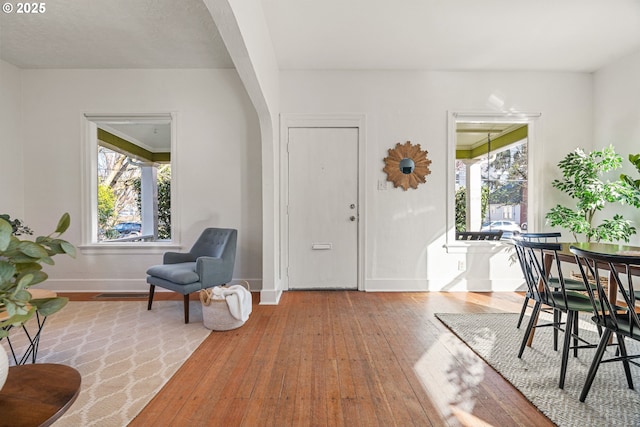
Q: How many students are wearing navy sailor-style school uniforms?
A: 0